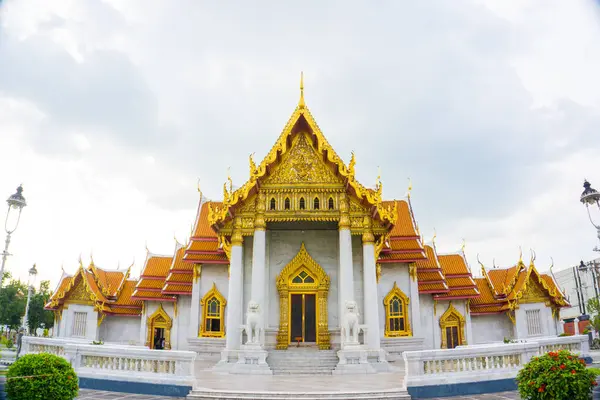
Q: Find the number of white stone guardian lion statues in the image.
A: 2